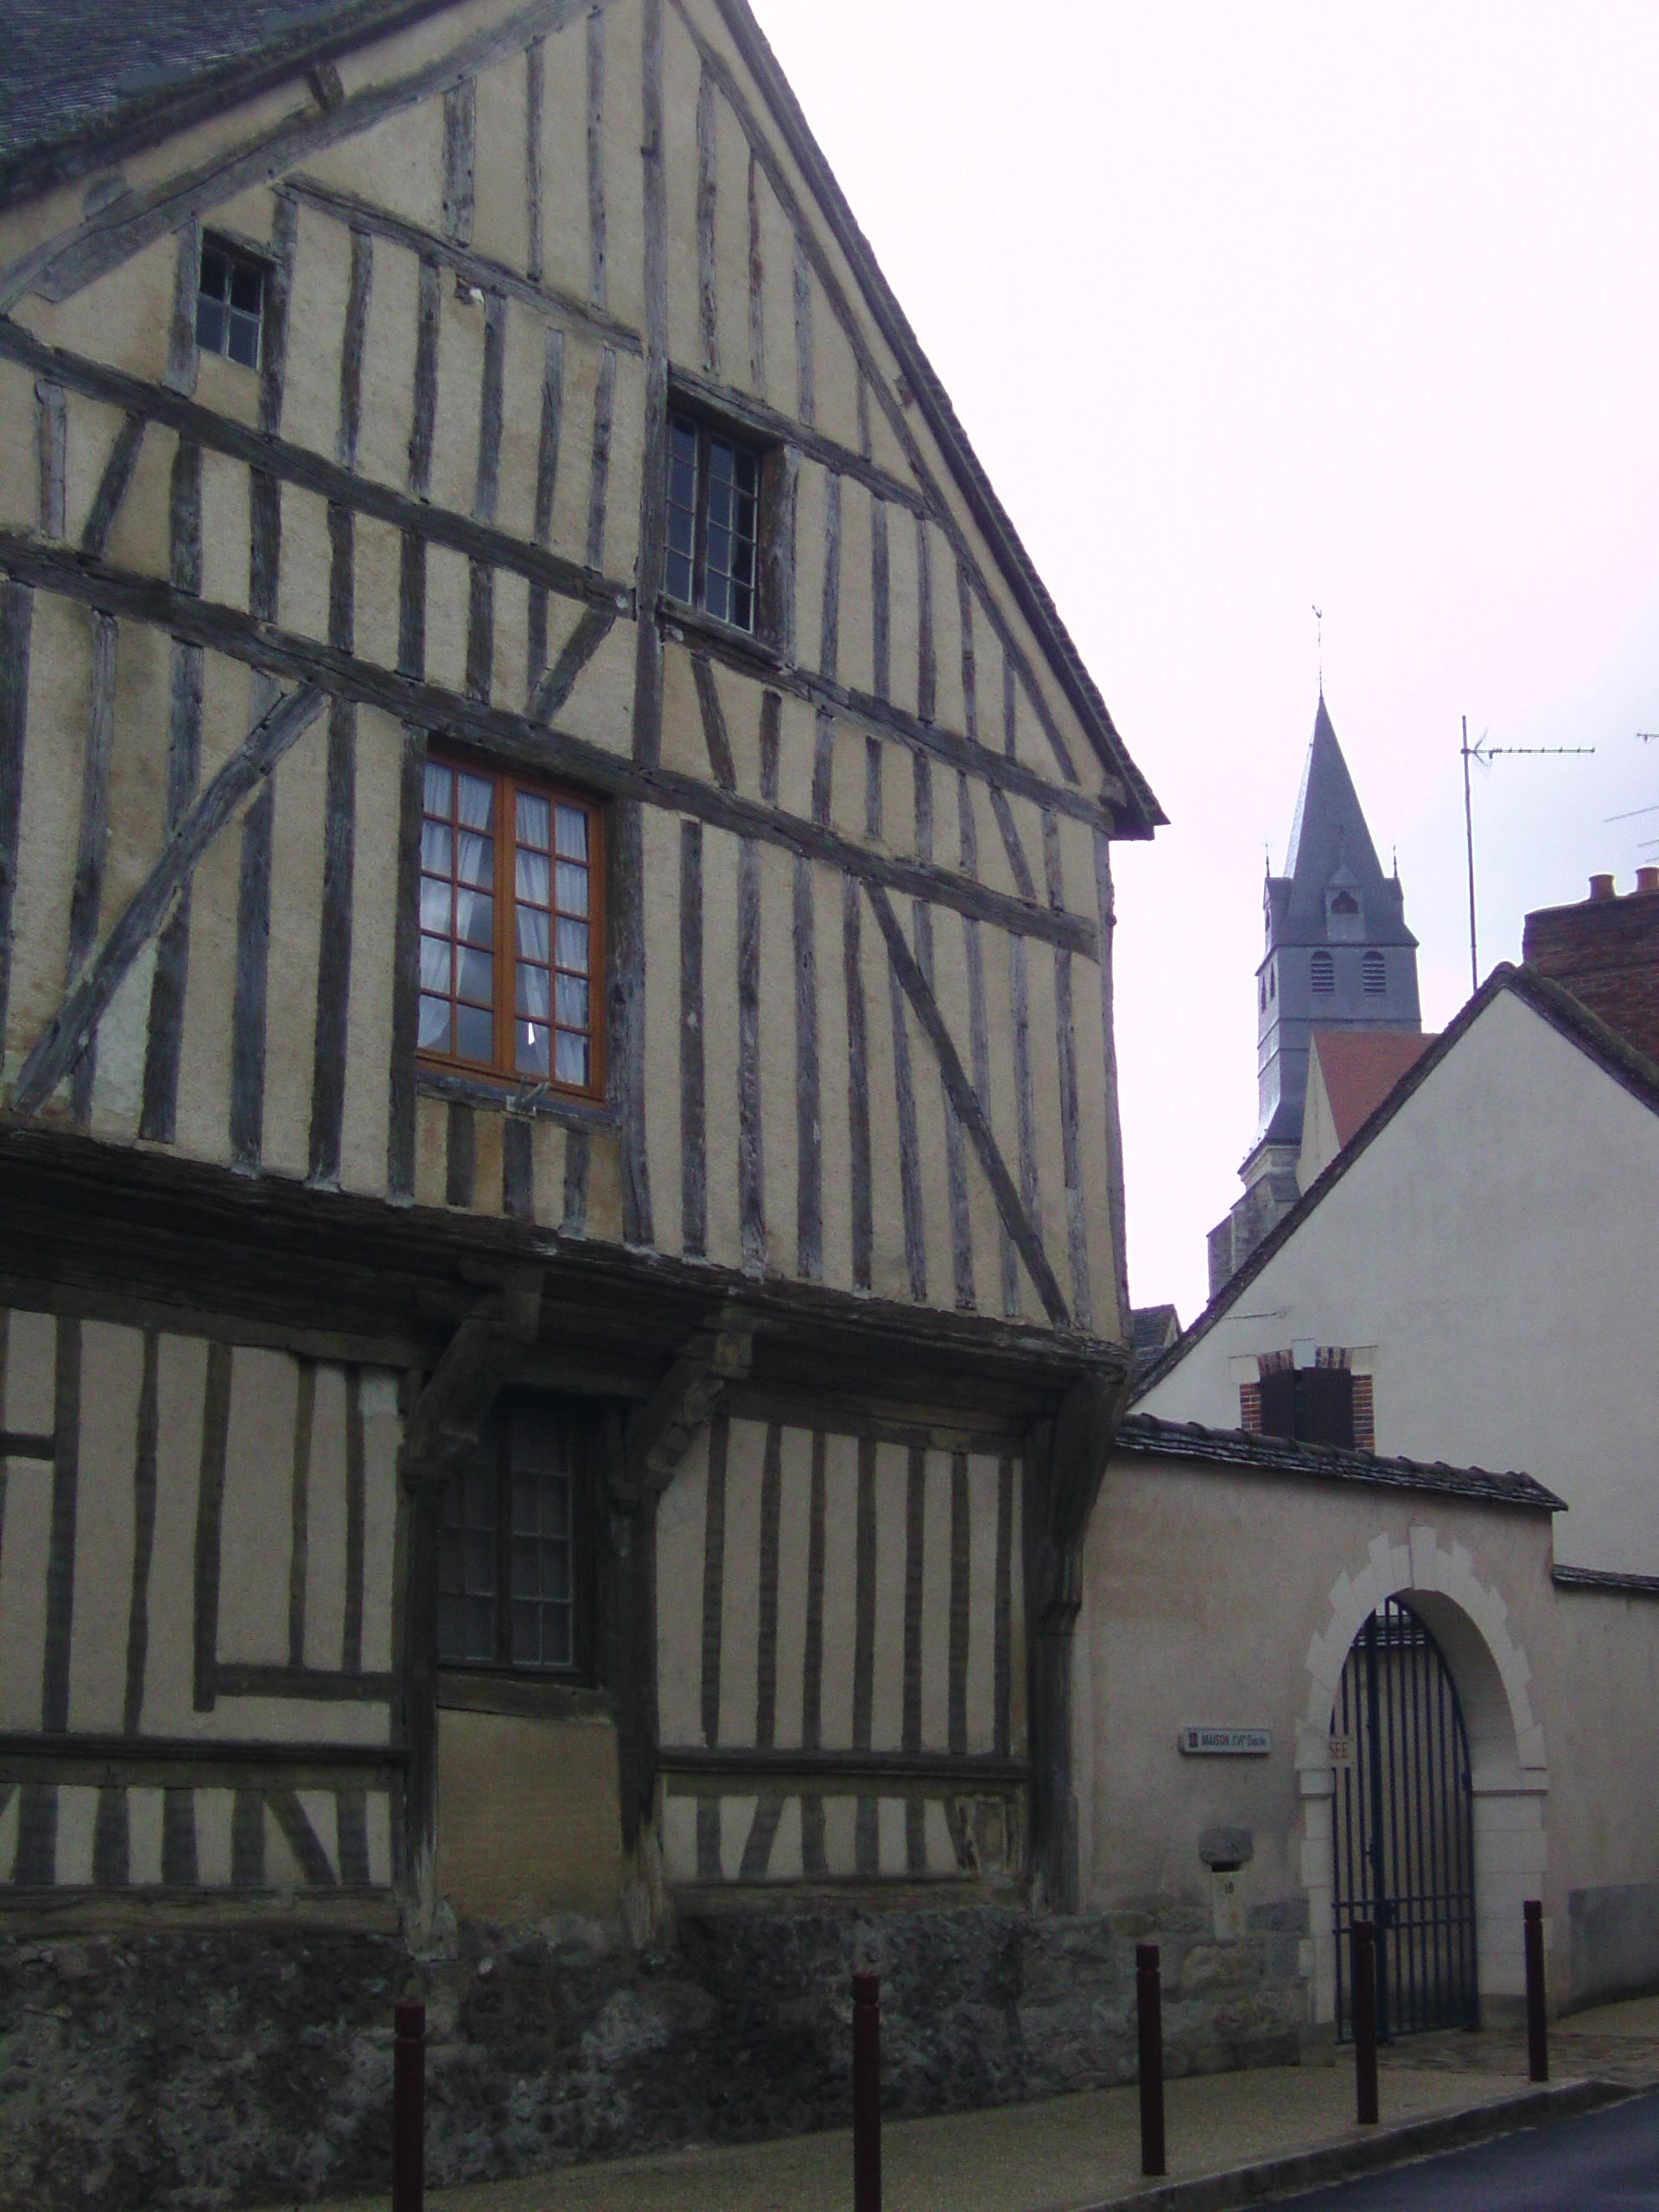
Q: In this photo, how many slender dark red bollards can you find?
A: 5